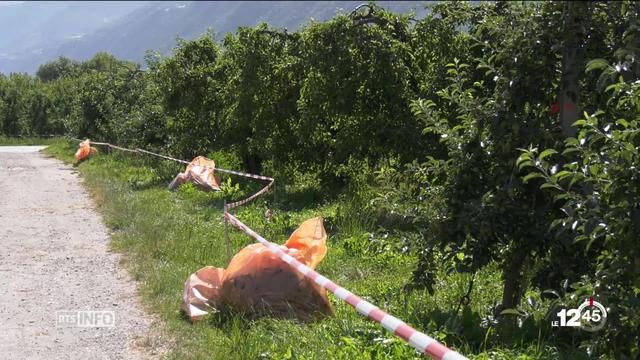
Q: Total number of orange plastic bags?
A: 3